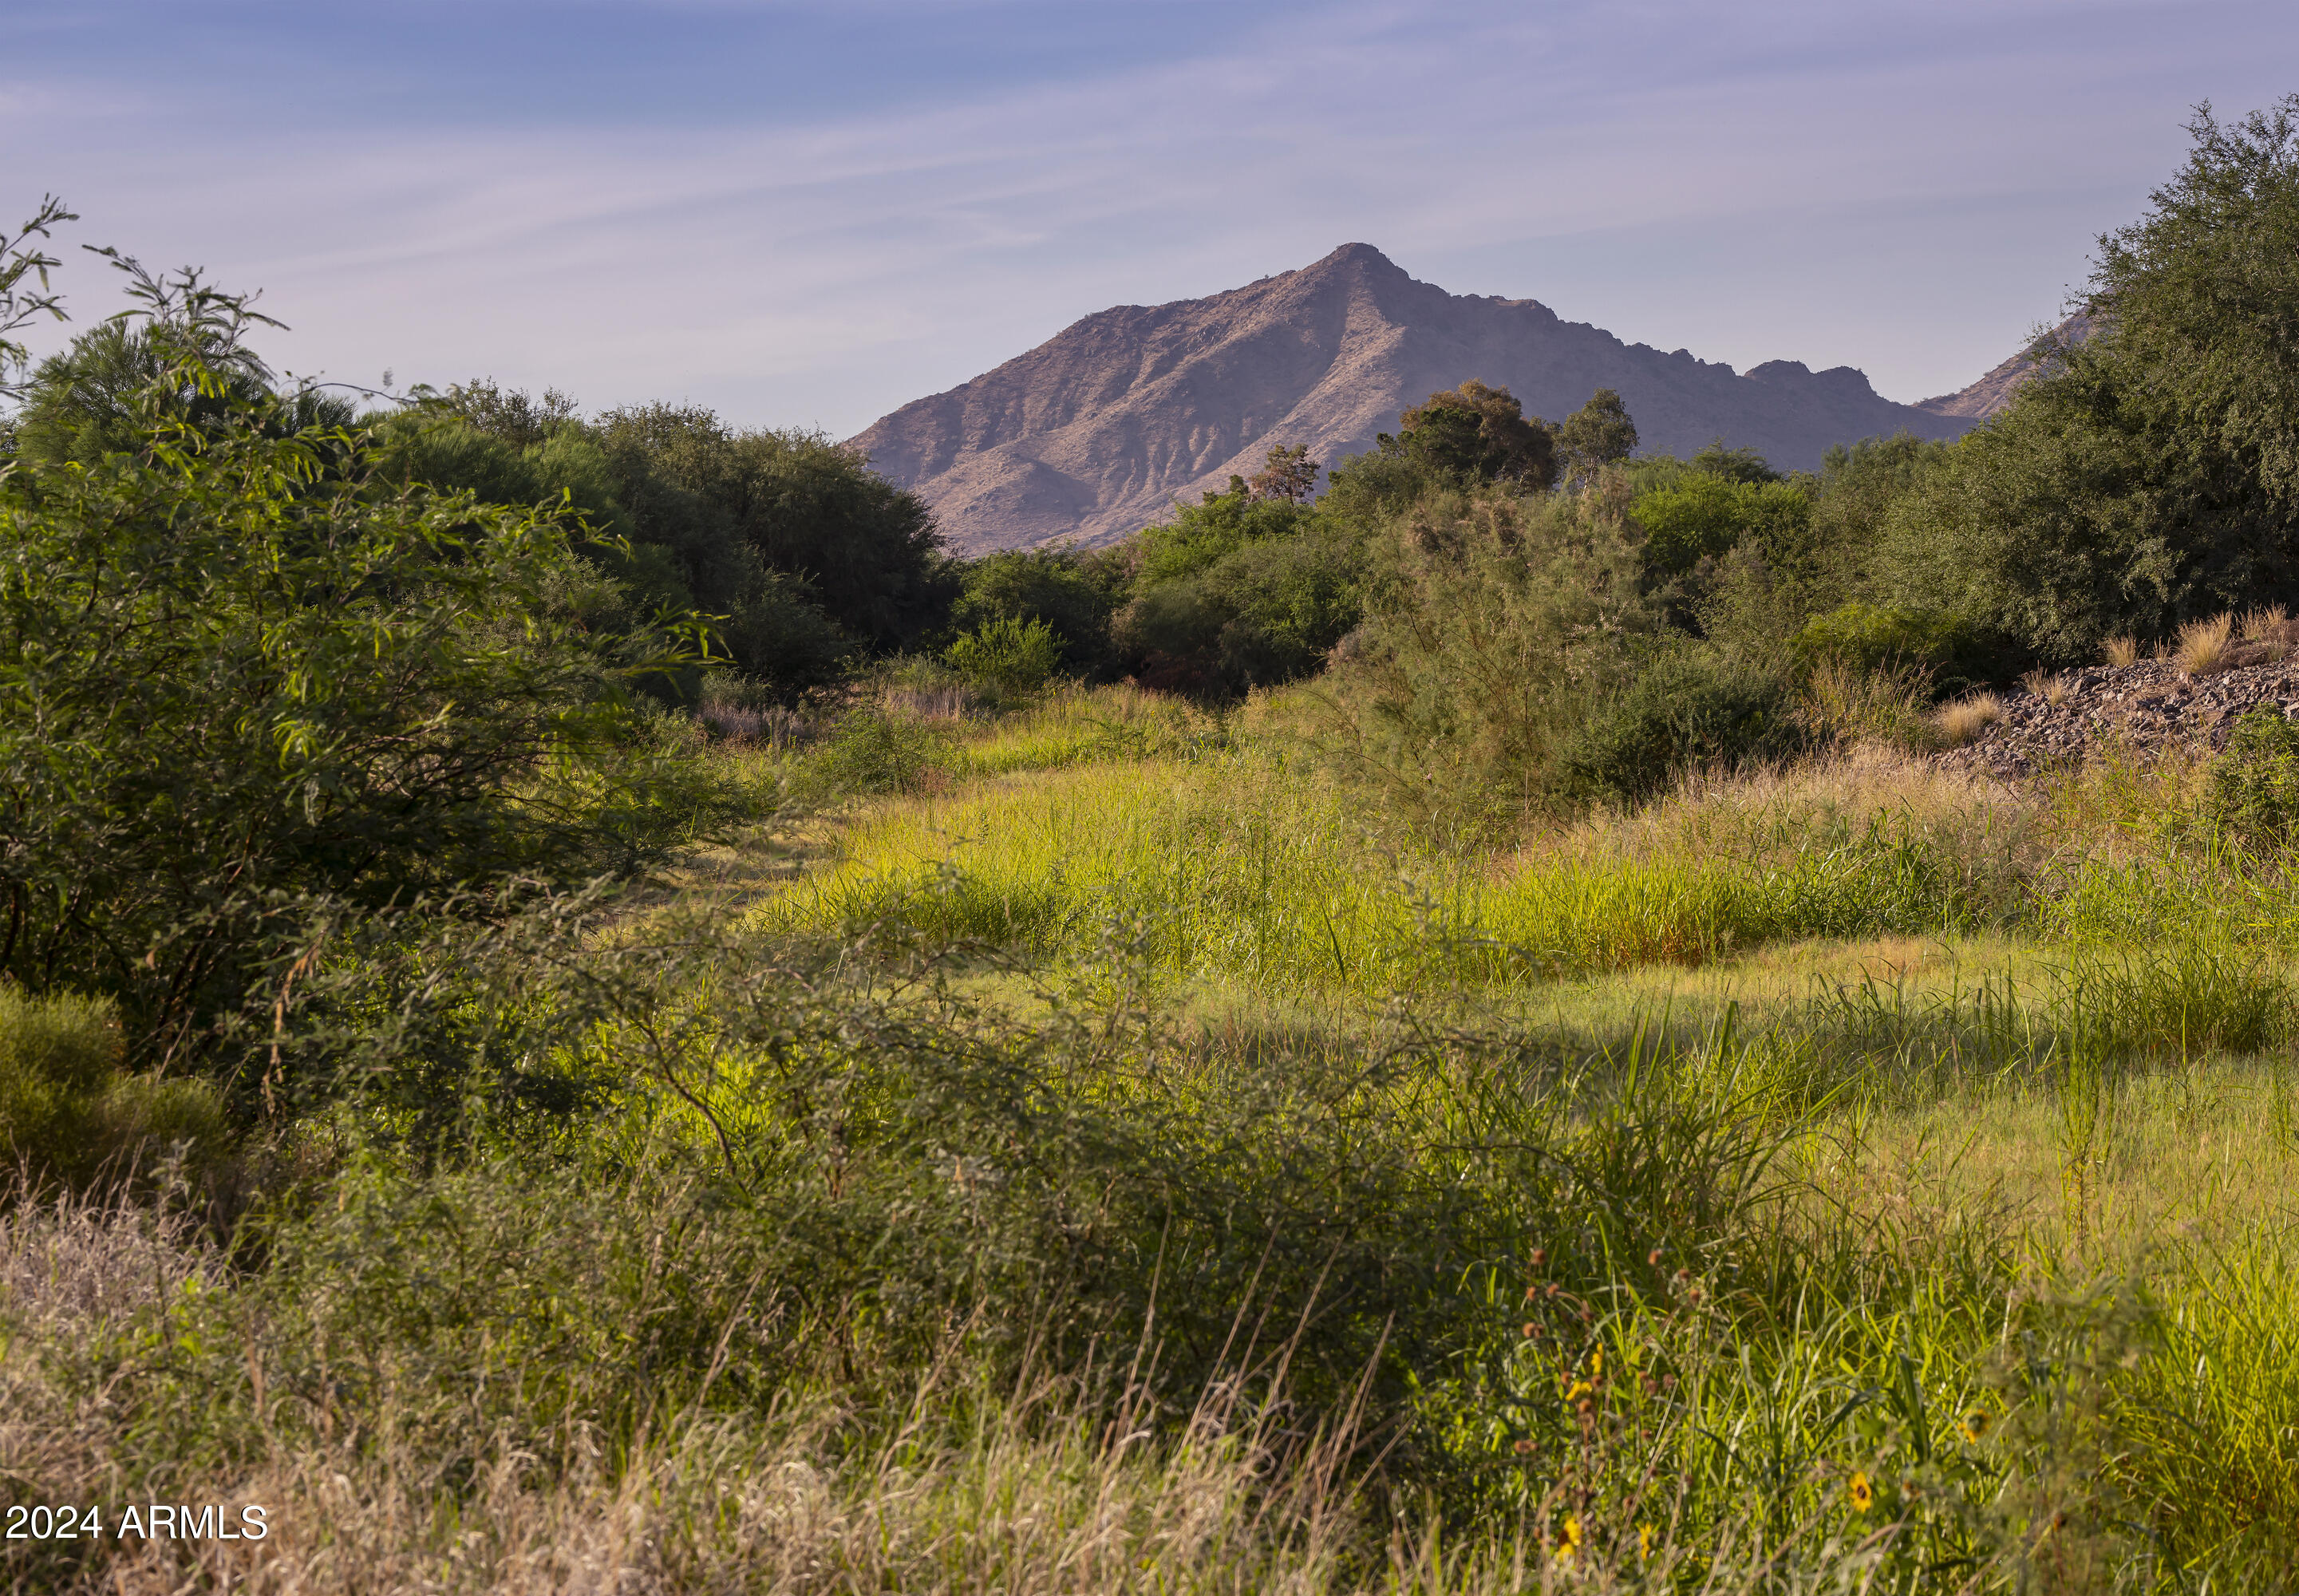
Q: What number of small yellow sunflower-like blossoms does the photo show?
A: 6